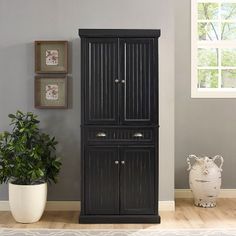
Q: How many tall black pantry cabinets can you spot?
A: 1